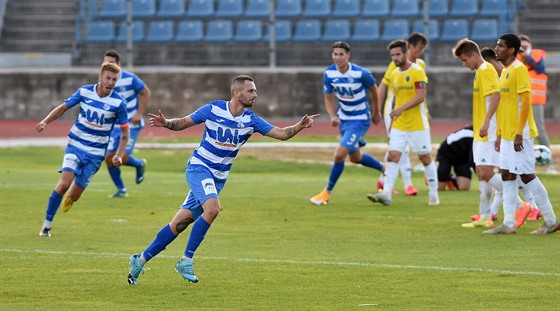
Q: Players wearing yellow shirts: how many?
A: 5